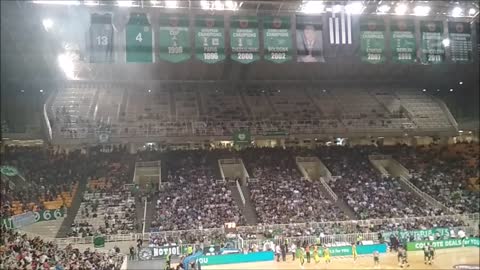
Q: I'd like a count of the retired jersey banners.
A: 2